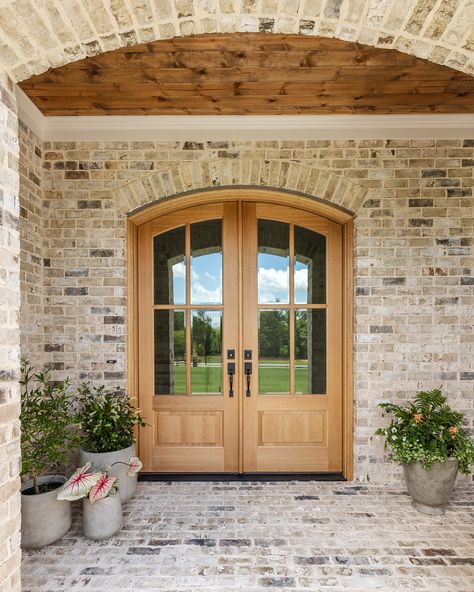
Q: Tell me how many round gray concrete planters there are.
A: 4